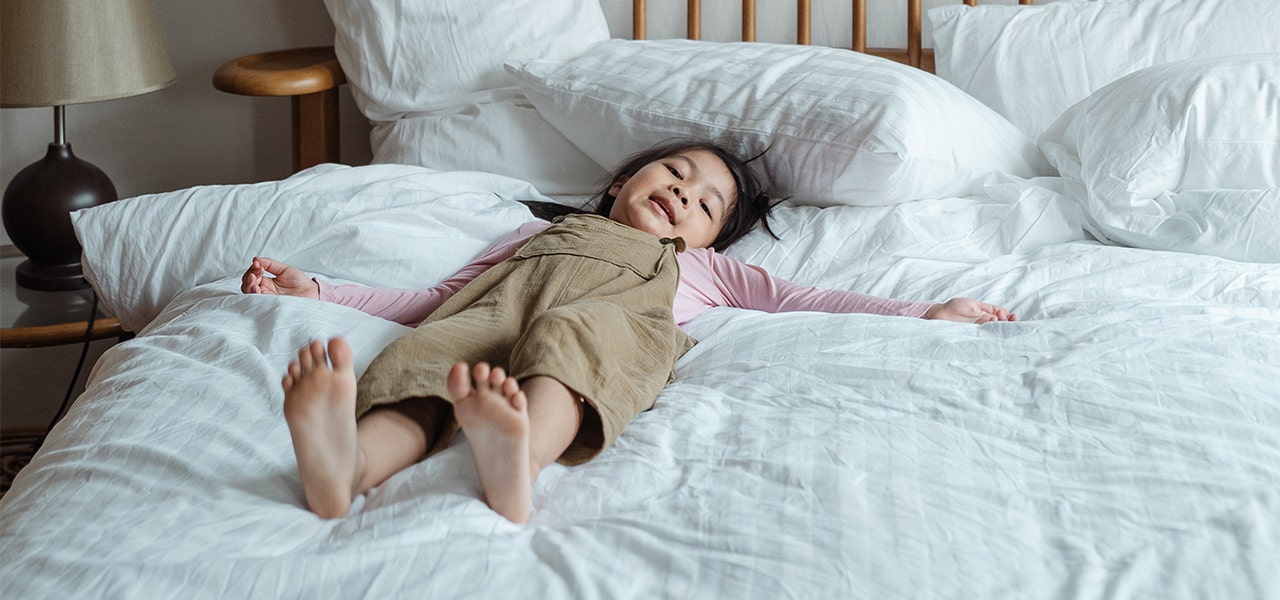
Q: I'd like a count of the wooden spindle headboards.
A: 1